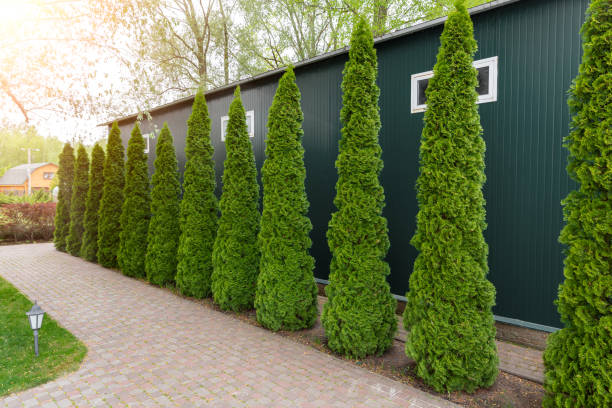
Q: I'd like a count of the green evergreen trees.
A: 12